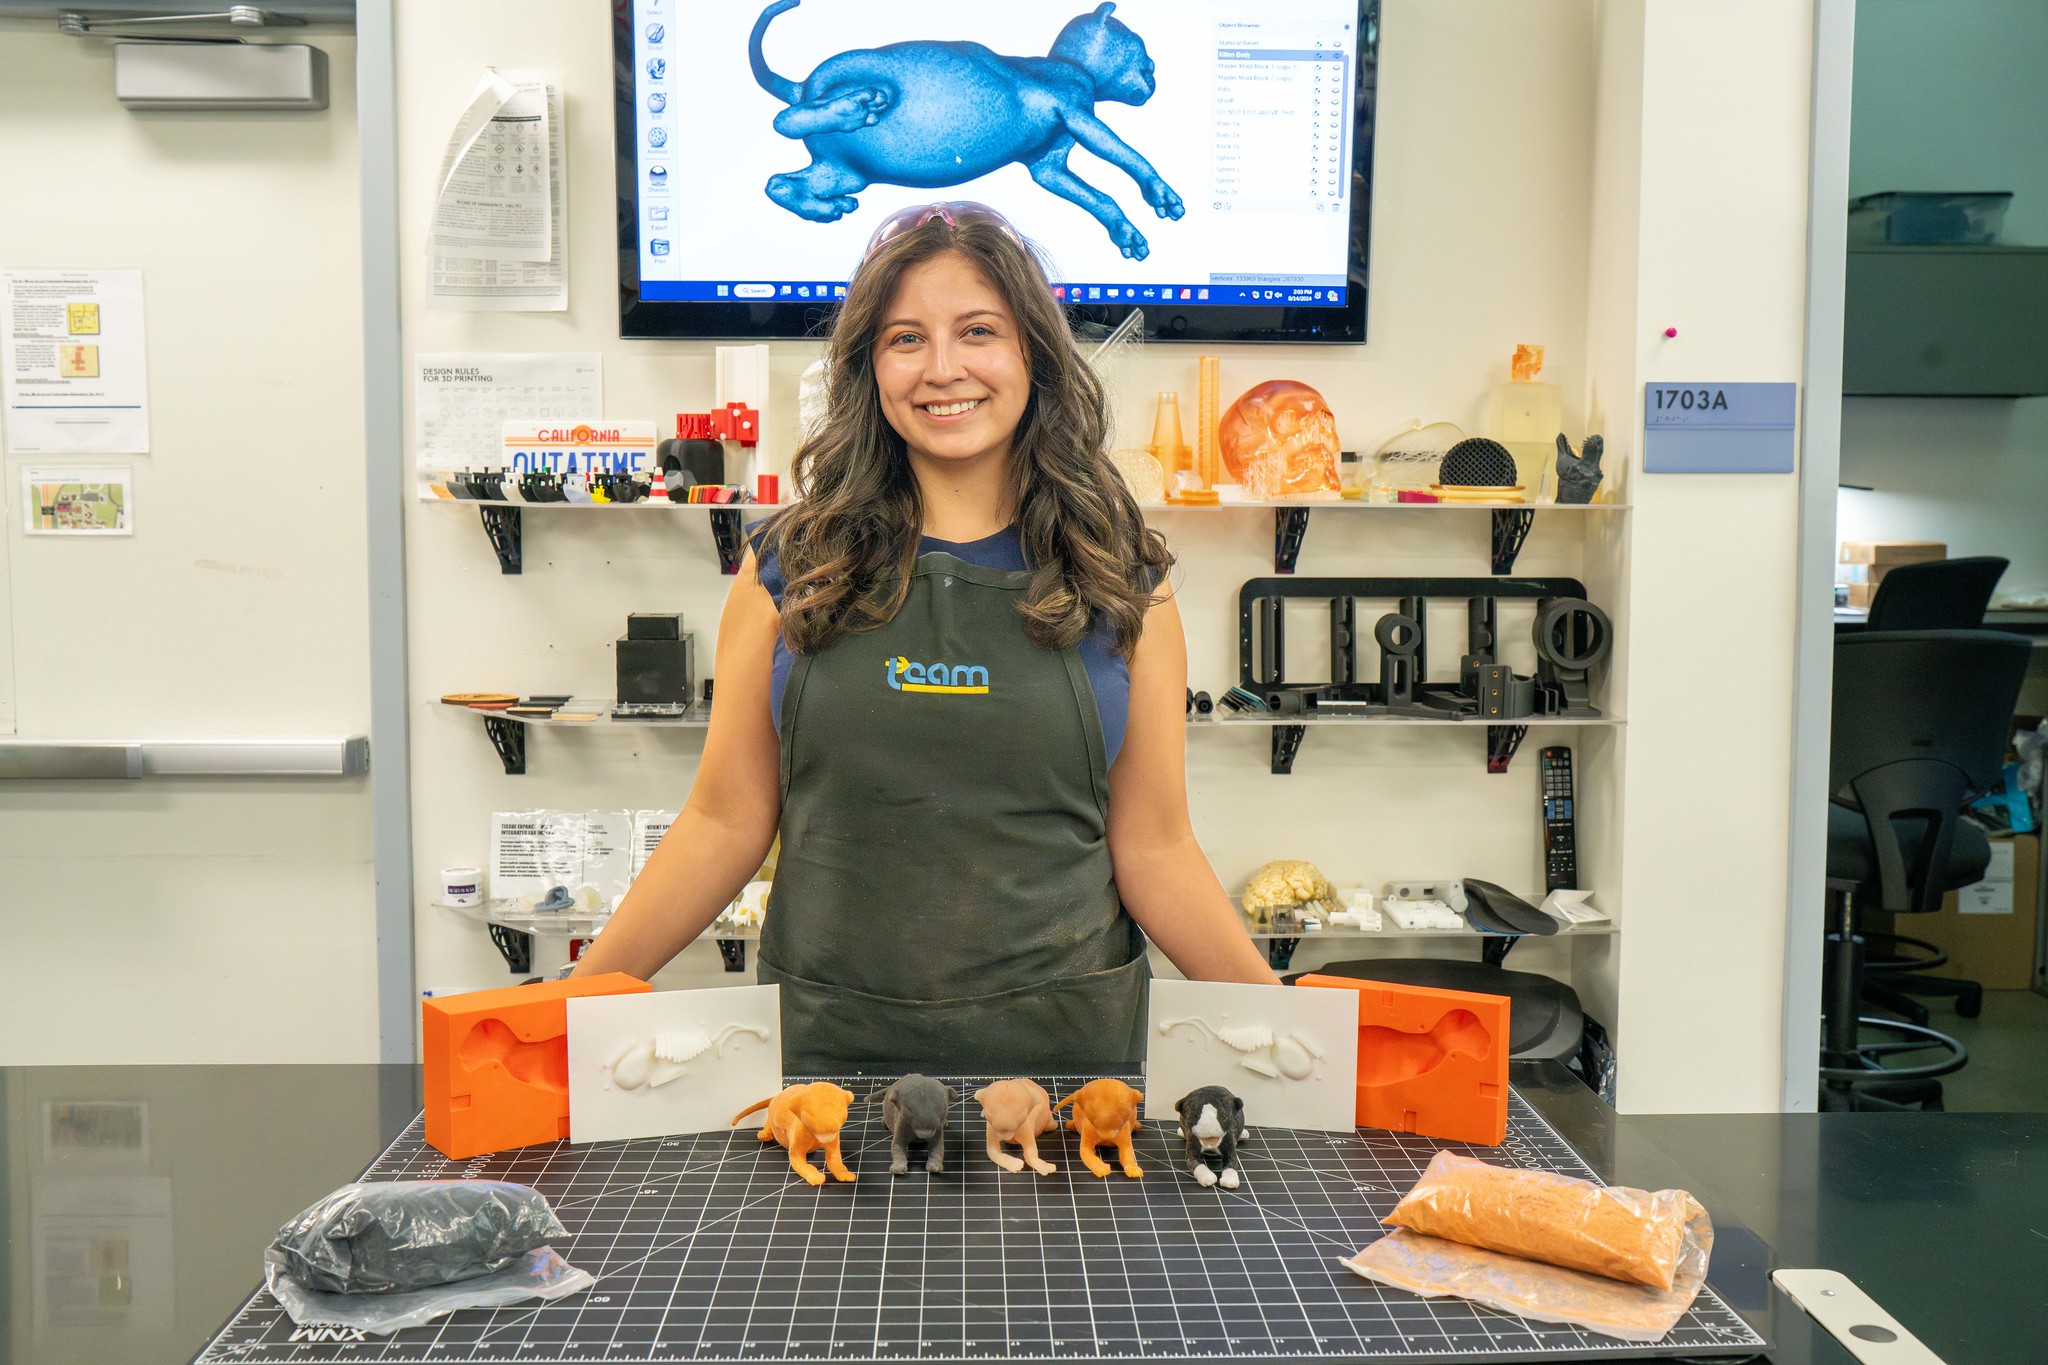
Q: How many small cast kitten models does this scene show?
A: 5